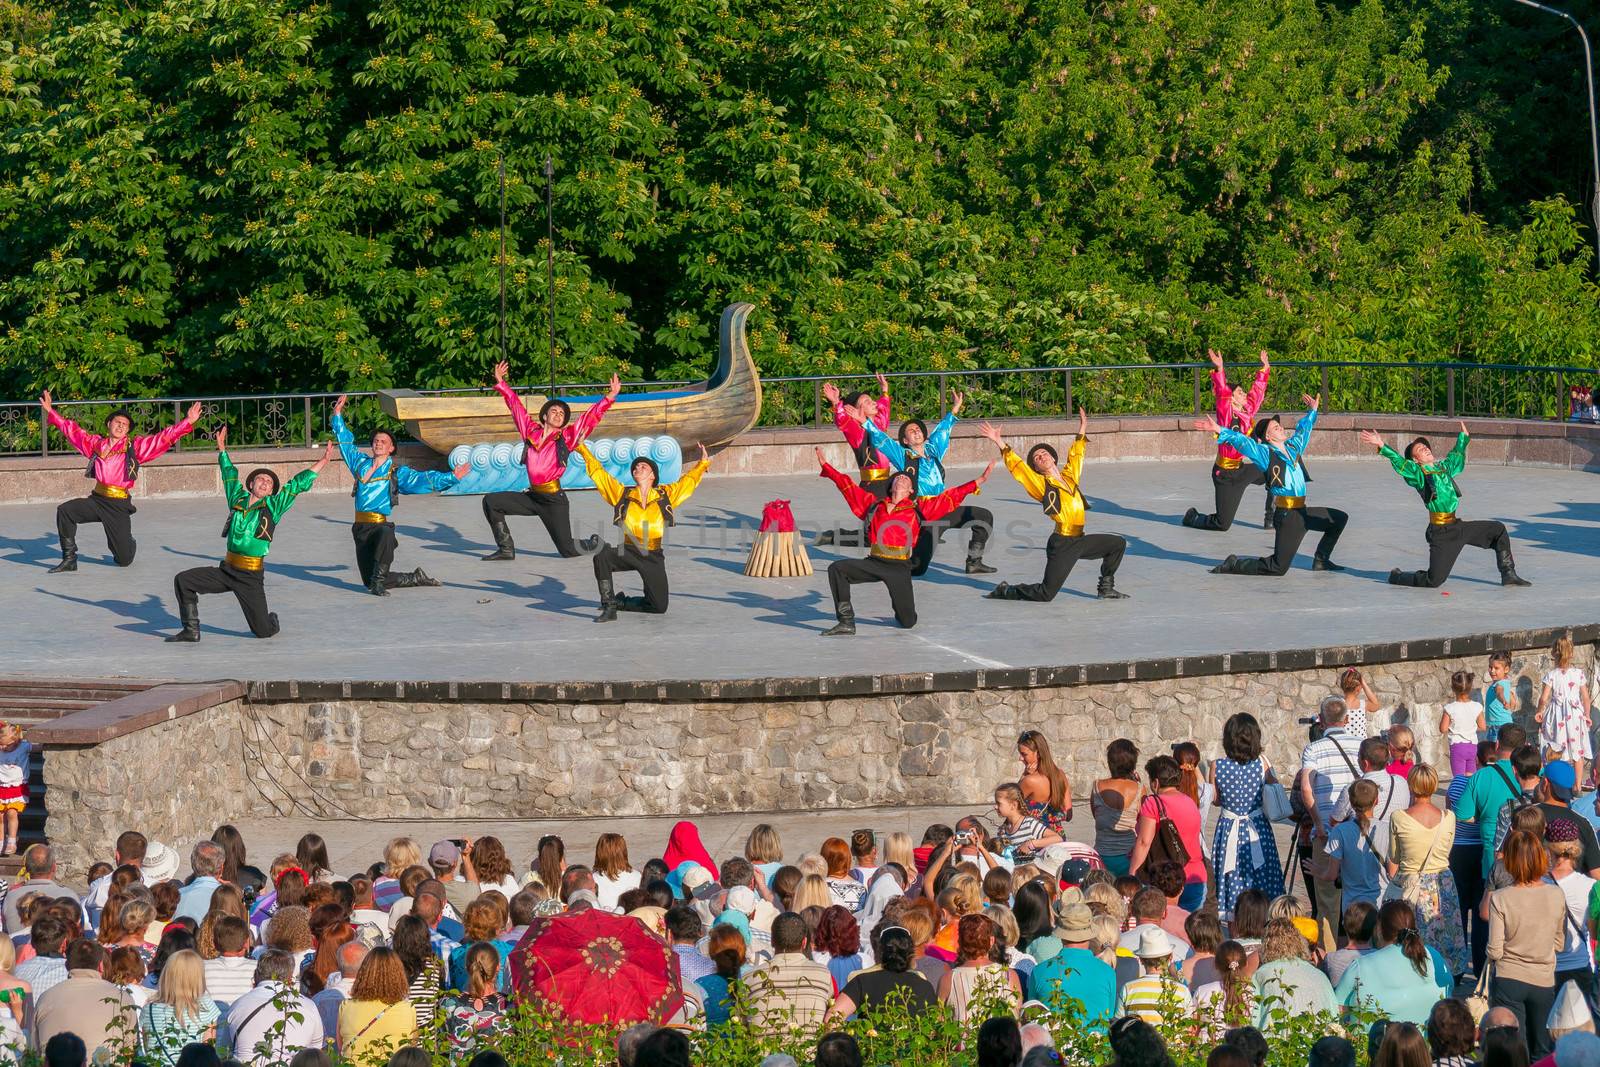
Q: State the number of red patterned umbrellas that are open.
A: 1